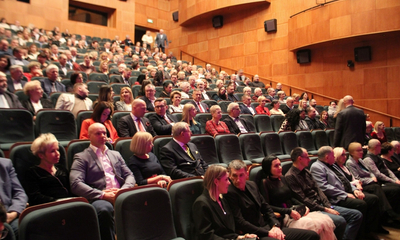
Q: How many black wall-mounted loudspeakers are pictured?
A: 5